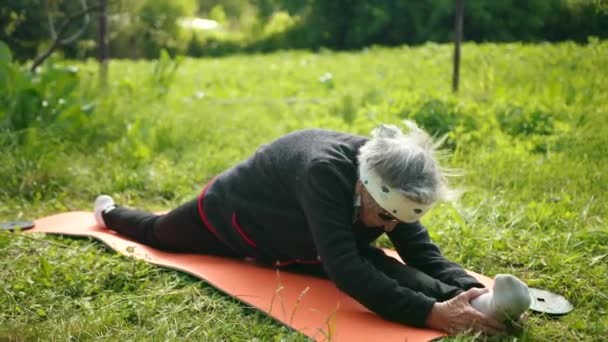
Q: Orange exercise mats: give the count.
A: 1